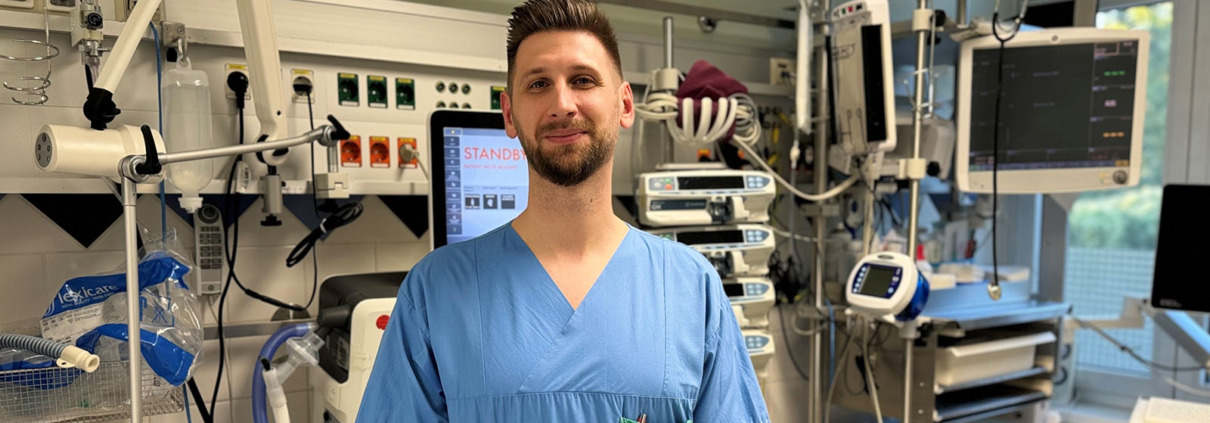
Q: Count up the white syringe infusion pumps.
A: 4